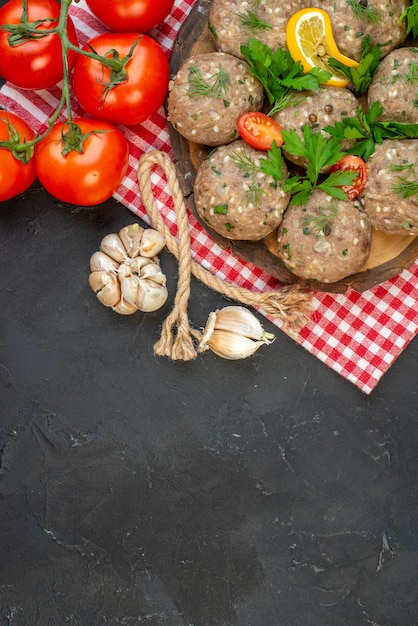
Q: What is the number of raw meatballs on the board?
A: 8